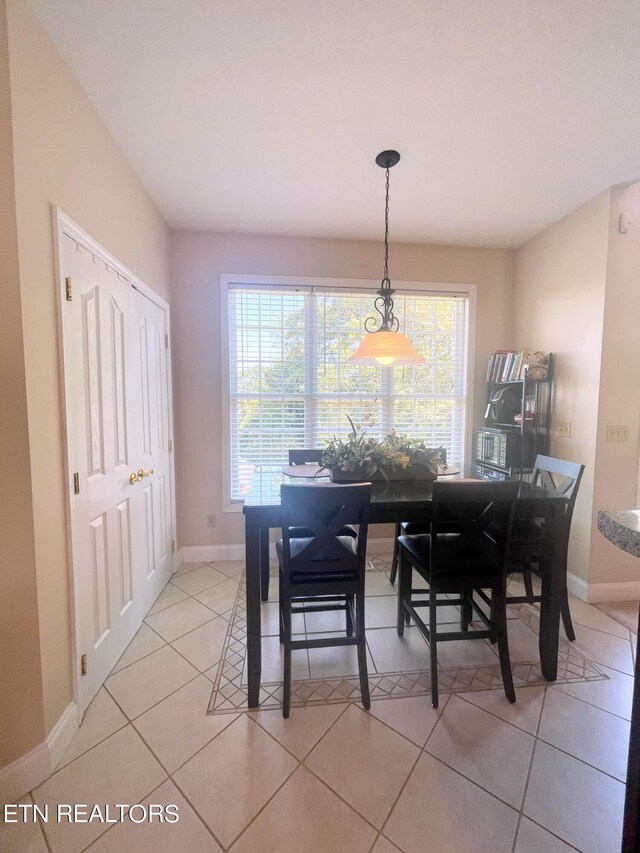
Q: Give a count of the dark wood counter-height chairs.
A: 5